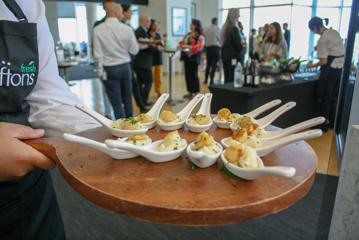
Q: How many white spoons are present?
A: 12